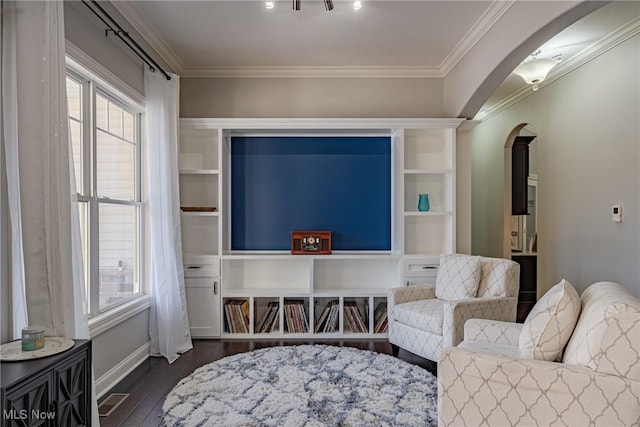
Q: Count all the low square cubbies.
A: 6